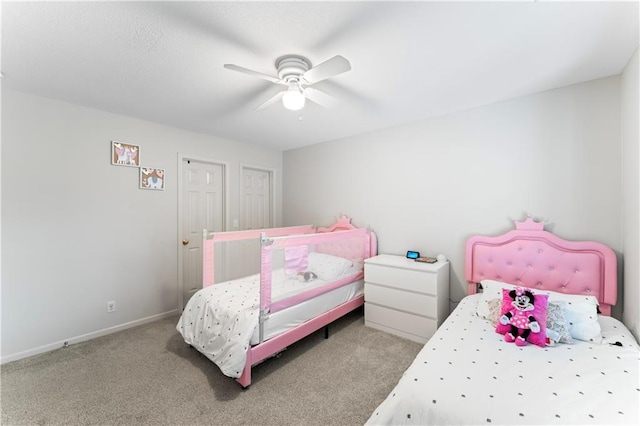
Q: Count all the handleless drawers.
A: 3